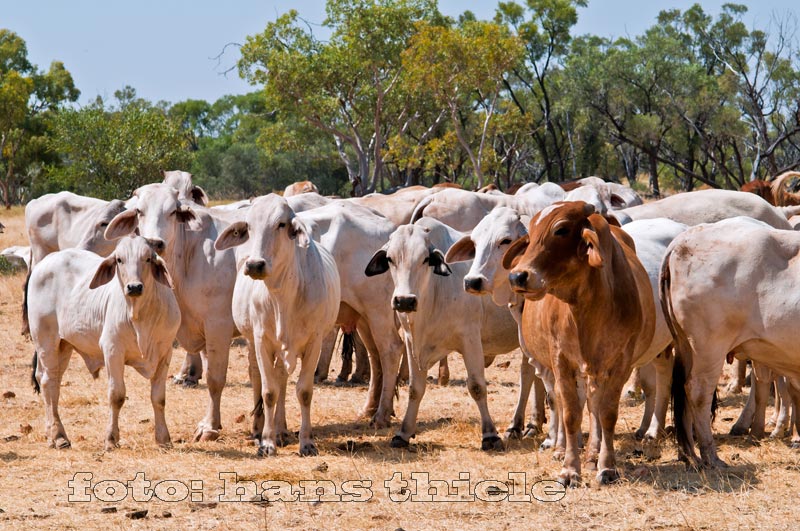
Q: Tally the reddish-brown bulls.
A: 1